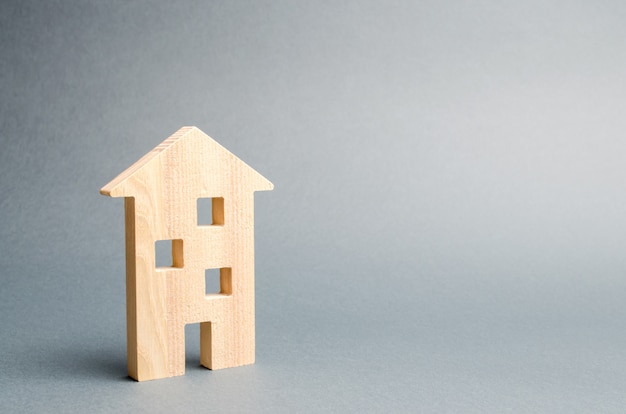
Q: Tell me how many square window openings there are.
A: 3